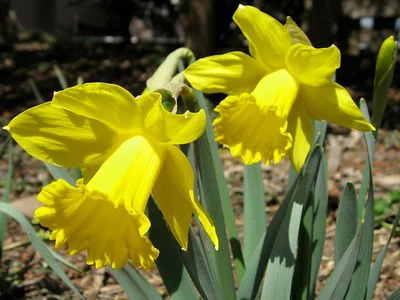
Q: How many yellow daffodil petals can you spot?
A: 12